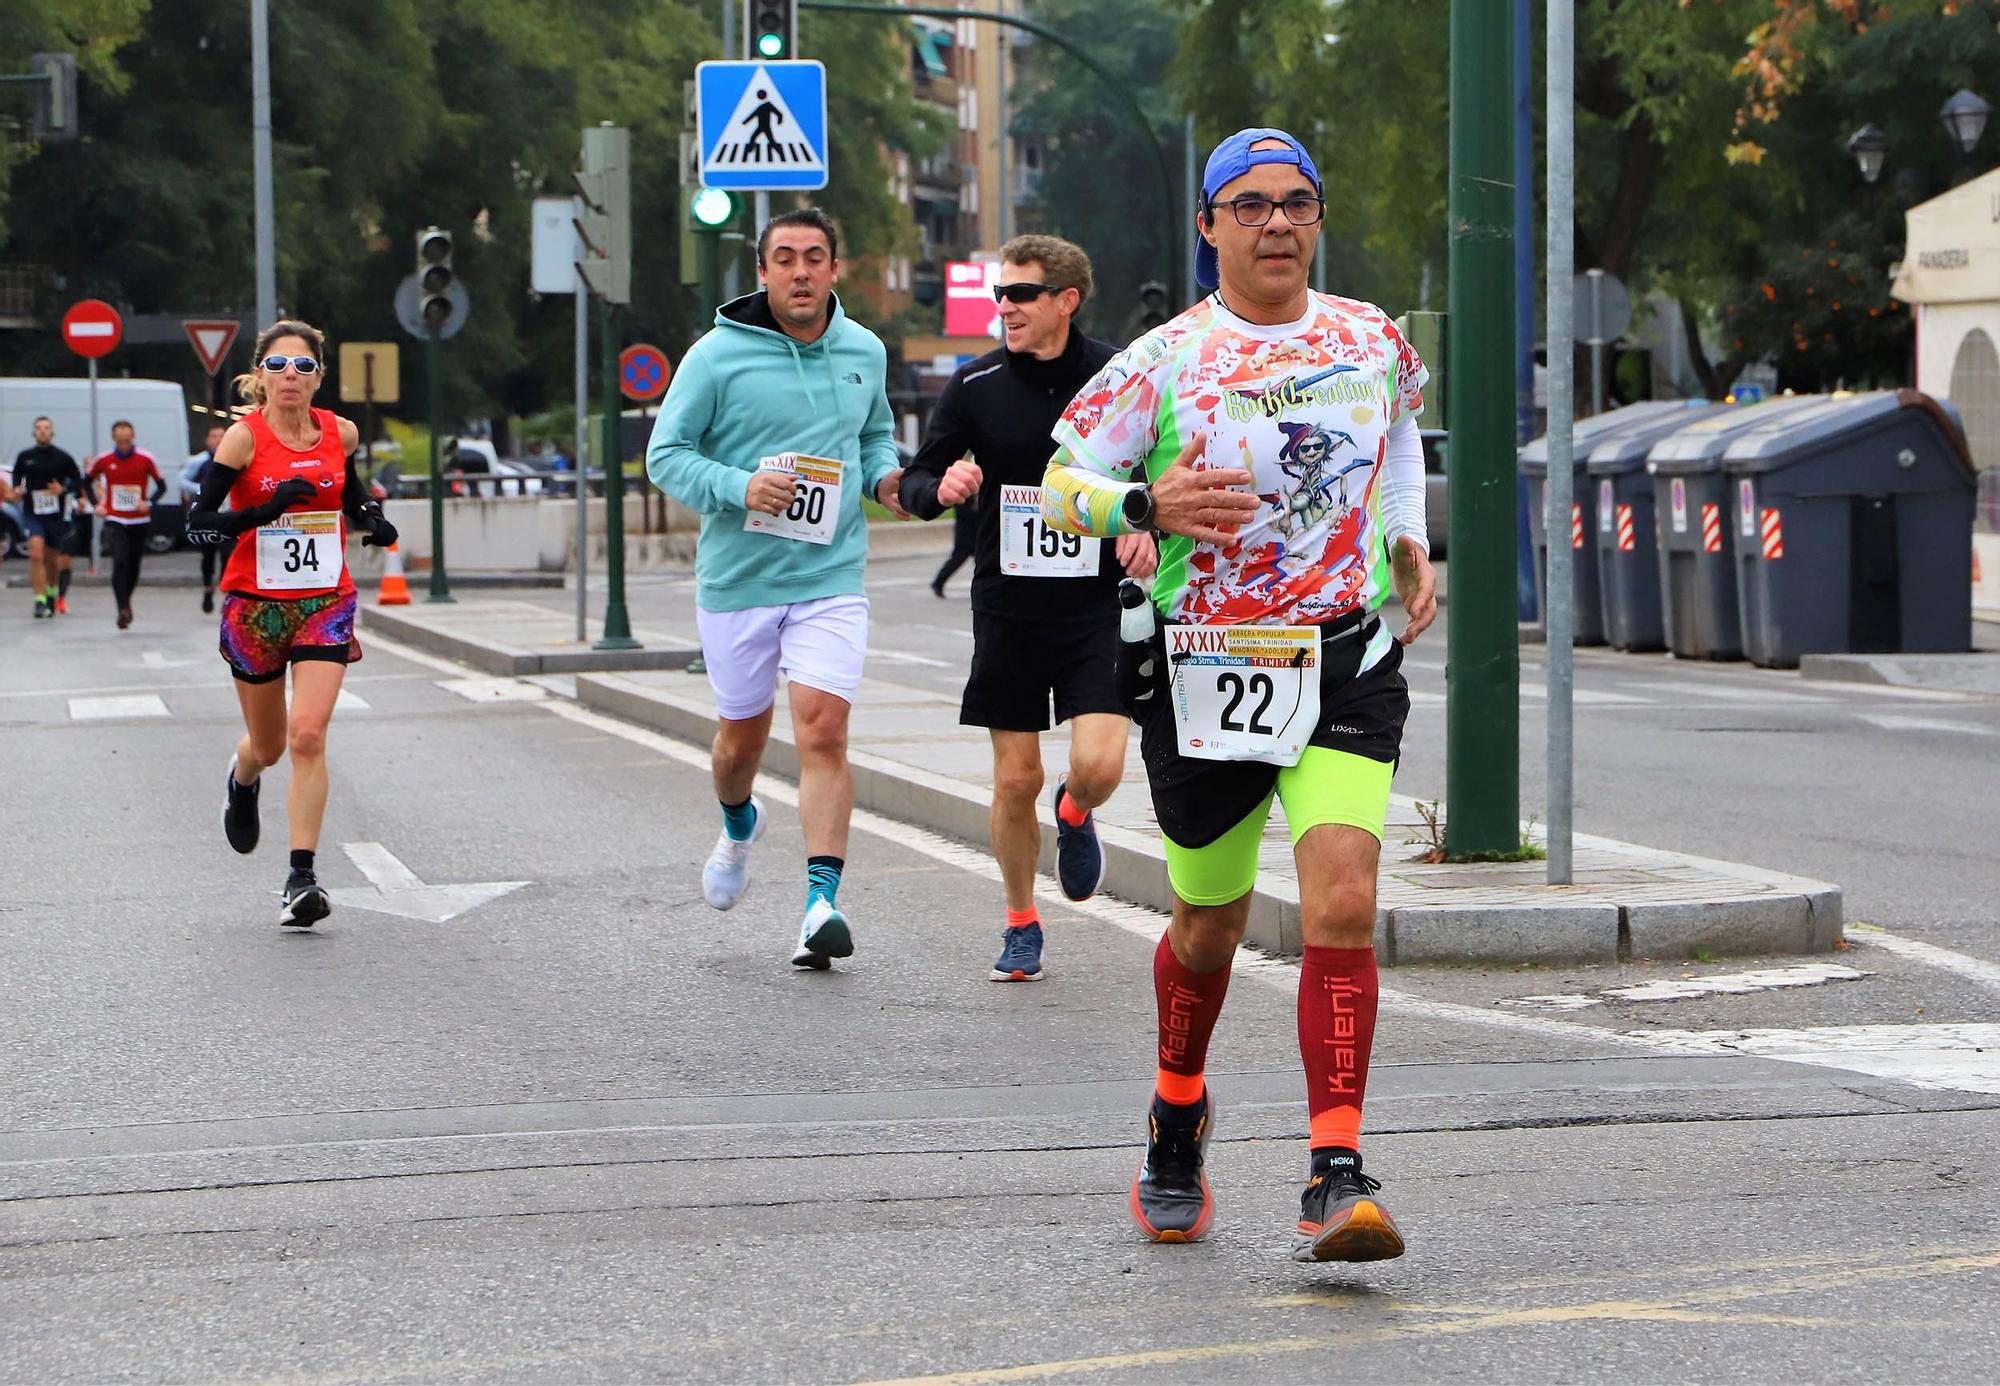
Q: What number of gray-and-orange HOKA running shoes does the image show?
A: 2